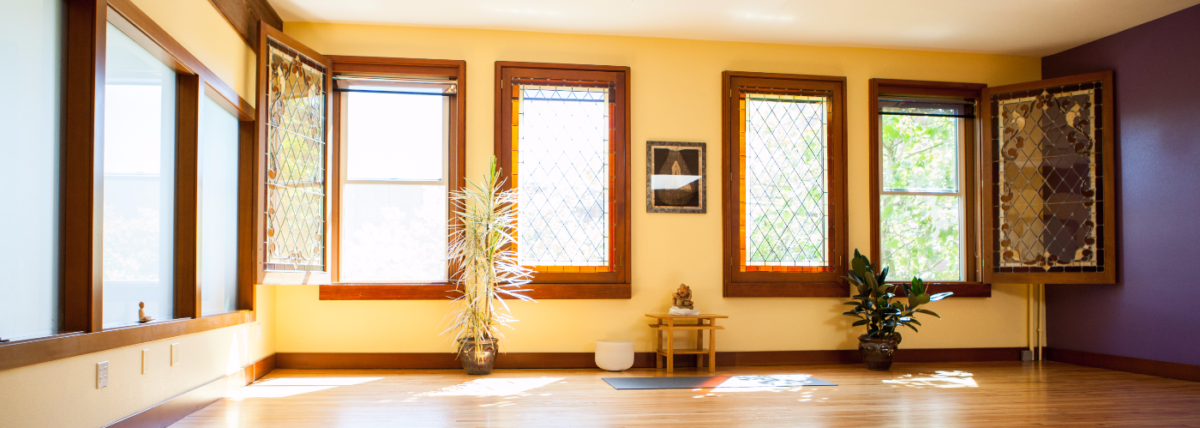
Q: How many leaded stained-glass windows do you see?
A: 4